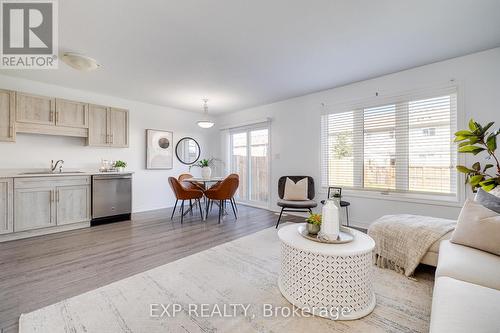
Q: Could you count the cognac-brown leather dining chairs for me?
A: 4